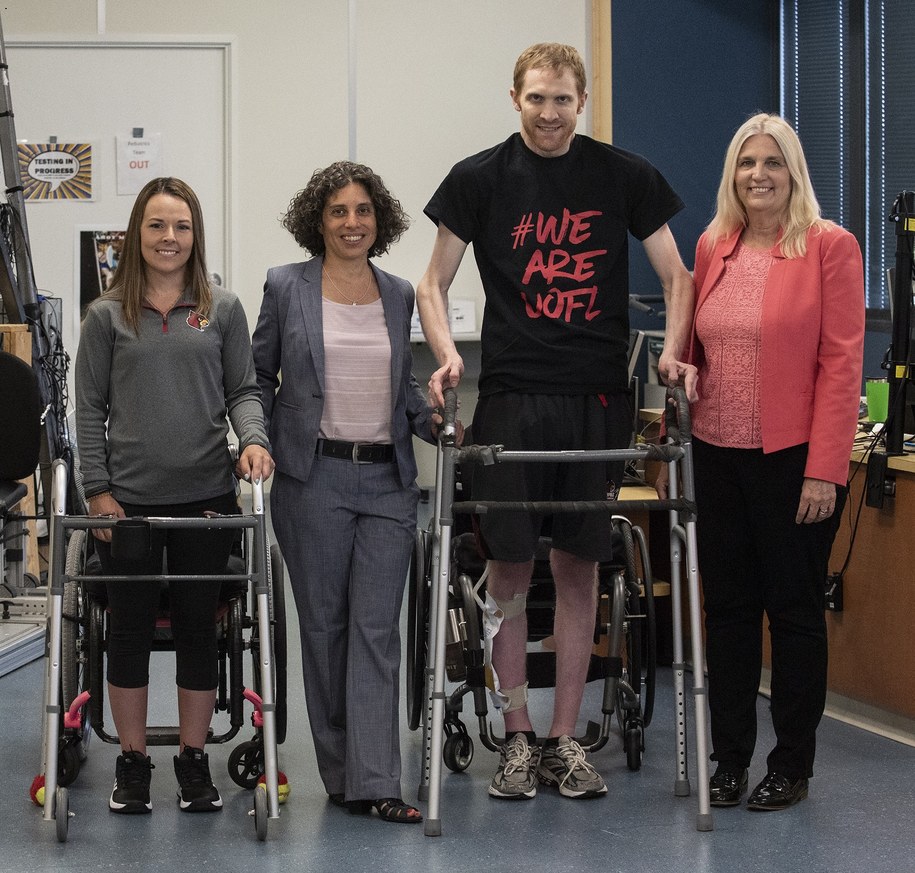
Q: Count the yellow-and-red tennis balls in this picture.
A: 2